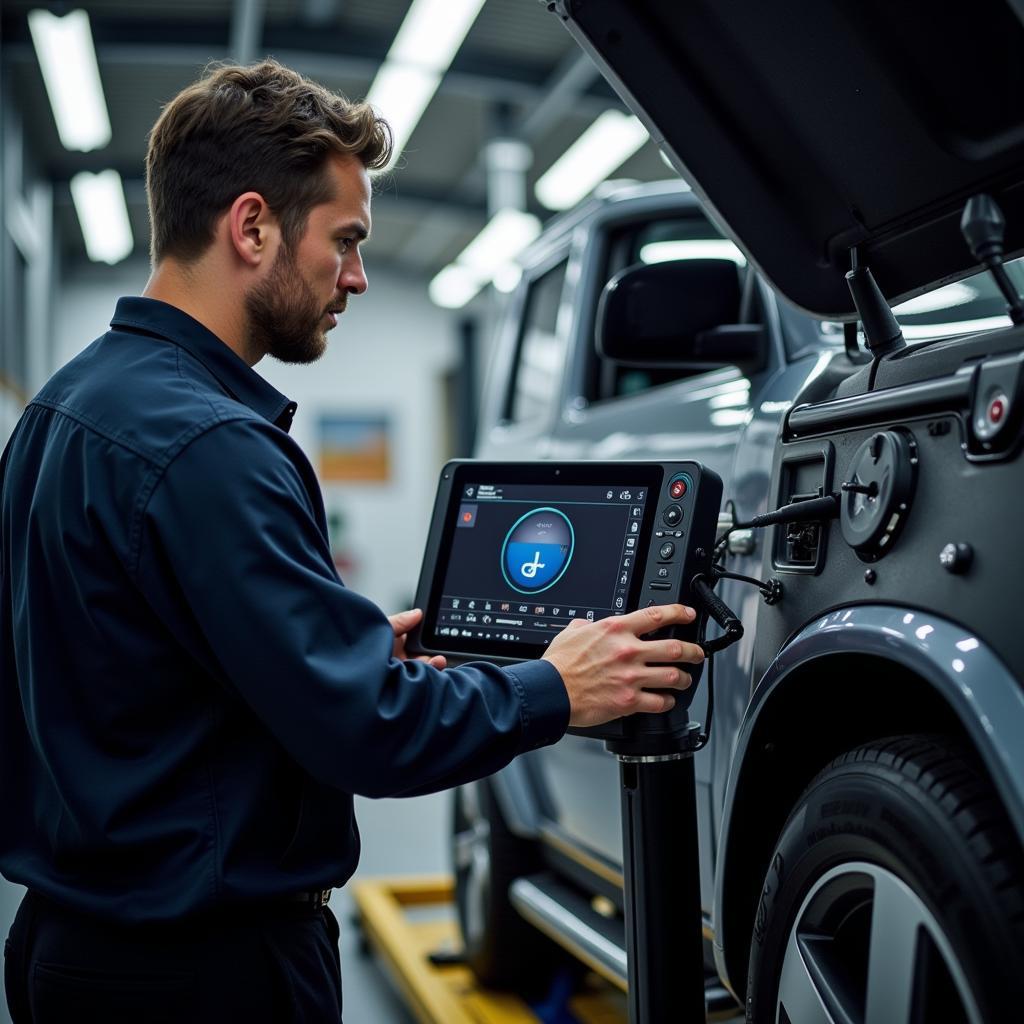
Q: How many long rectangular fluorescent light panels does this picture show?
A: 5